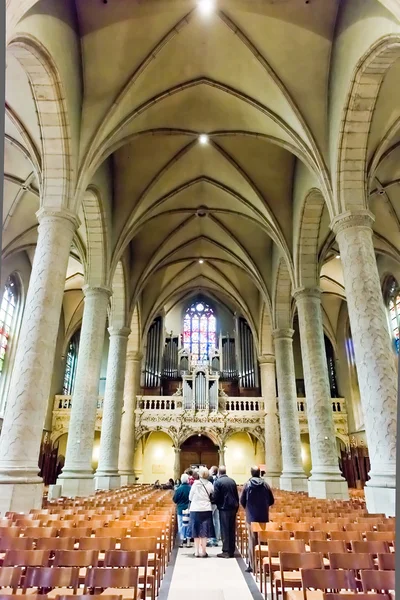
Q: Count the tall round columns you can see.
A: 8